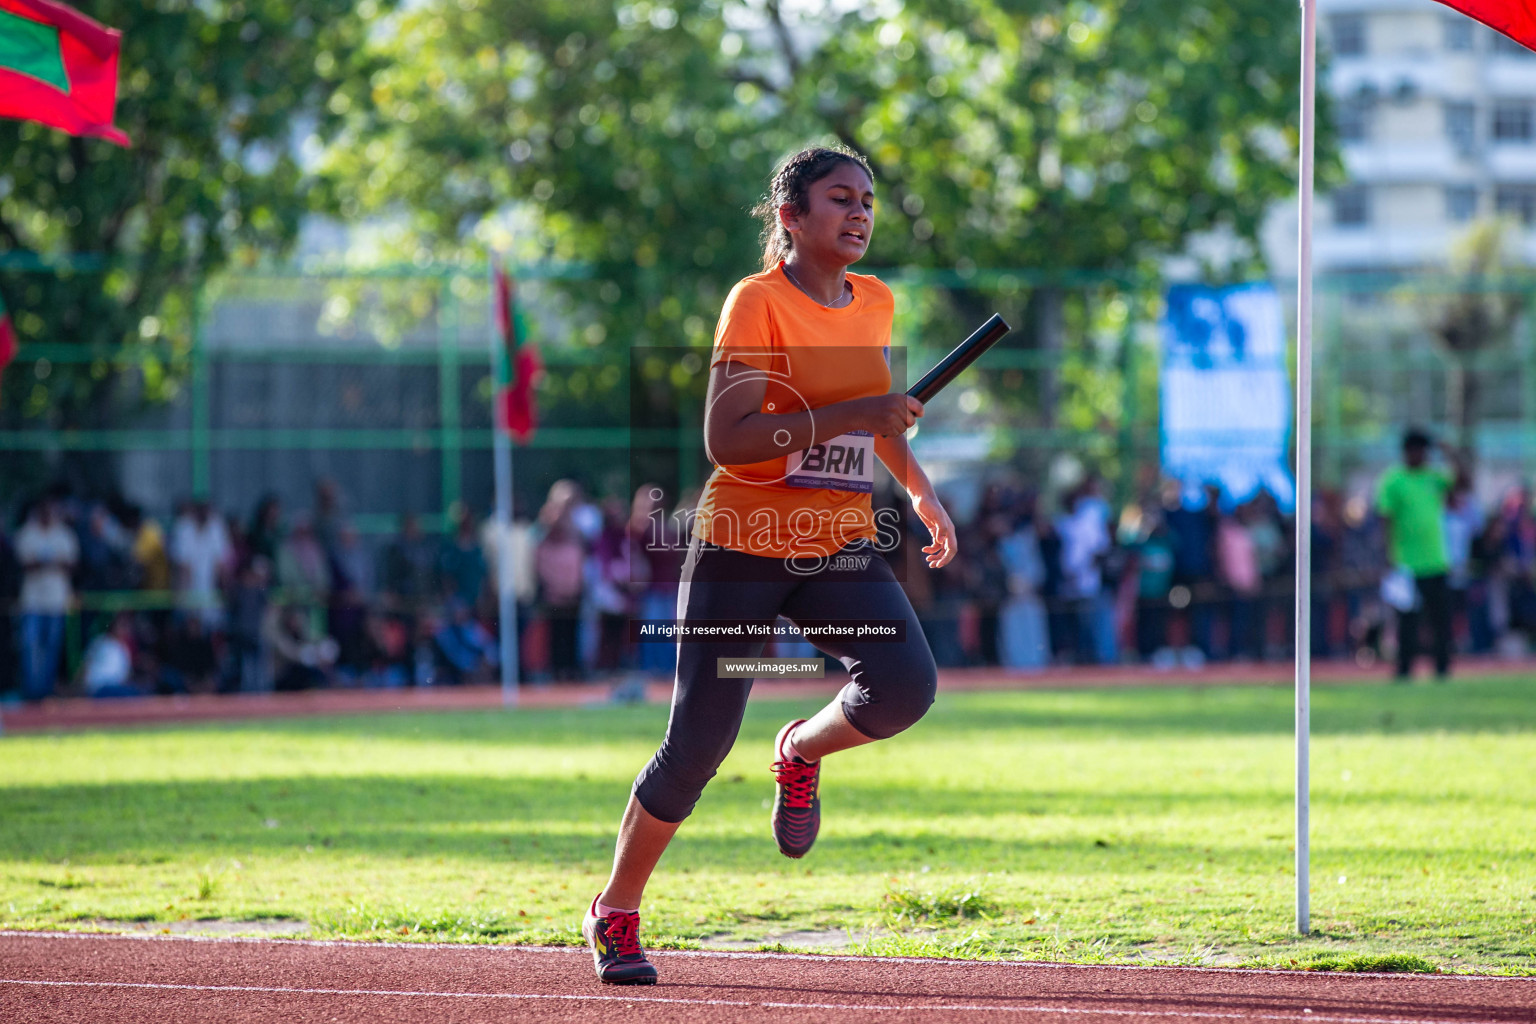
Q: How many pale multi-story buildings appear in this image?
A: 1